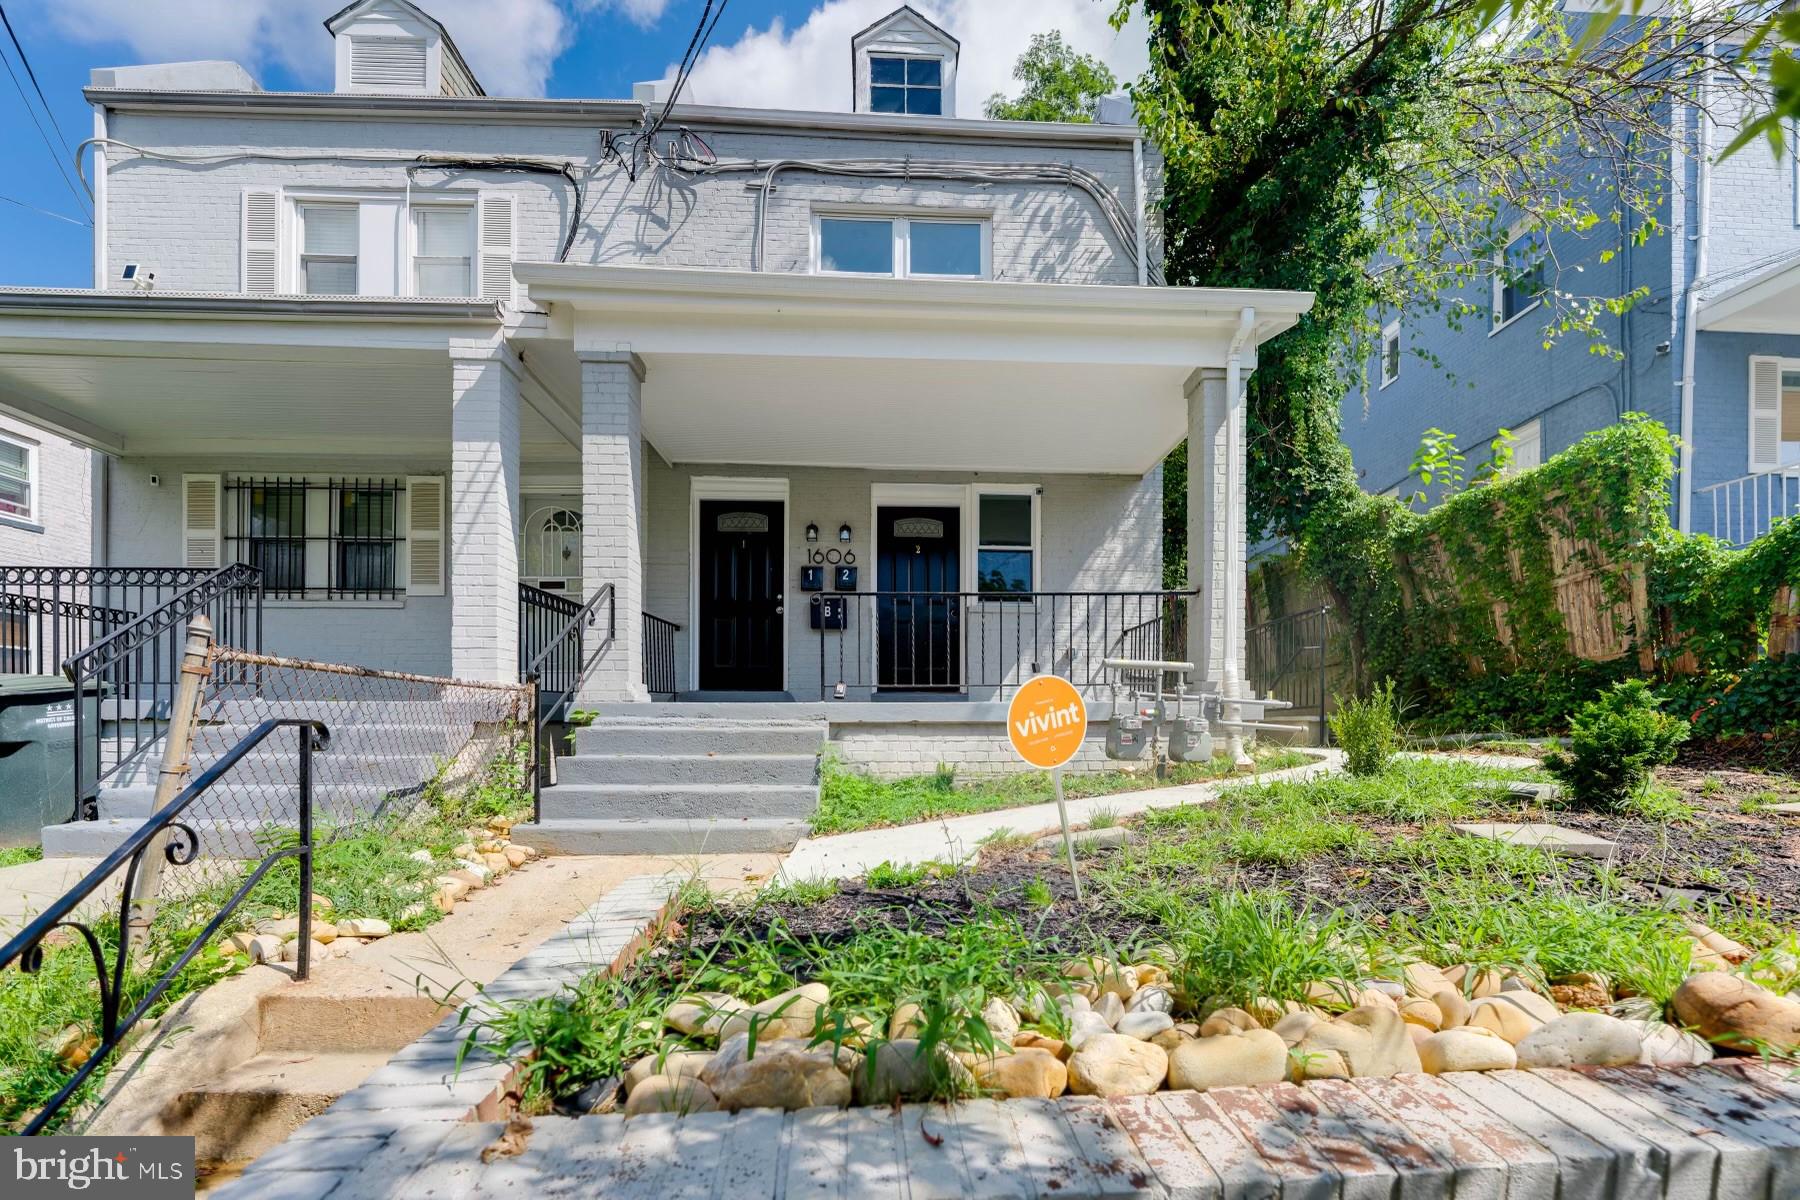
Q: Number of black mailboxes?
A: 3